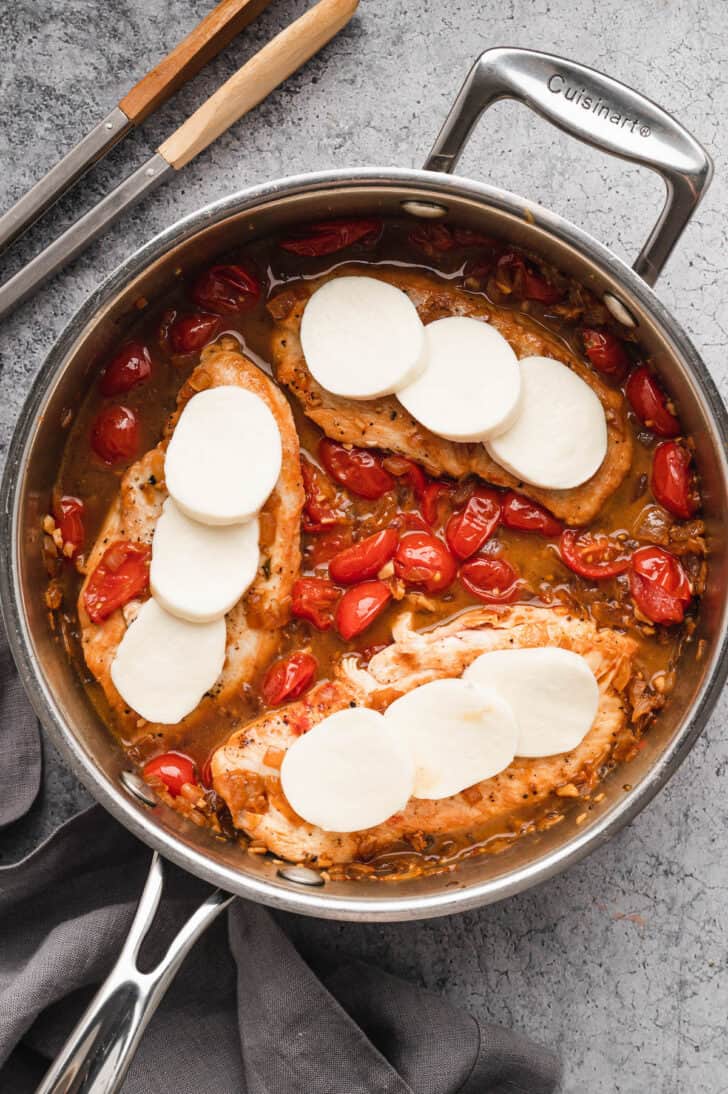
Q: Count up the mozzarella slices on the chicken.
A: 9